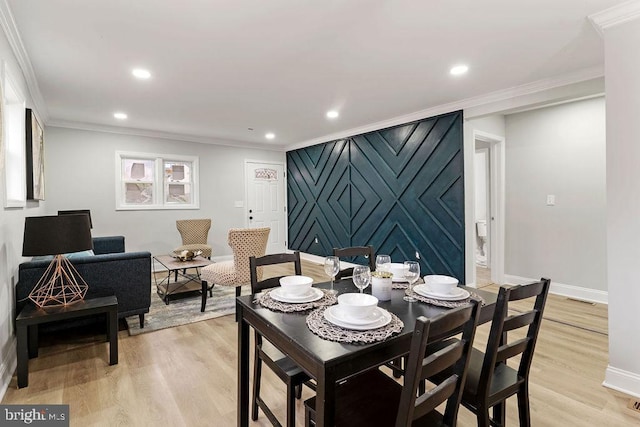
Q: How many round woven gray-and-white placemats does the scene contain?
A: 4